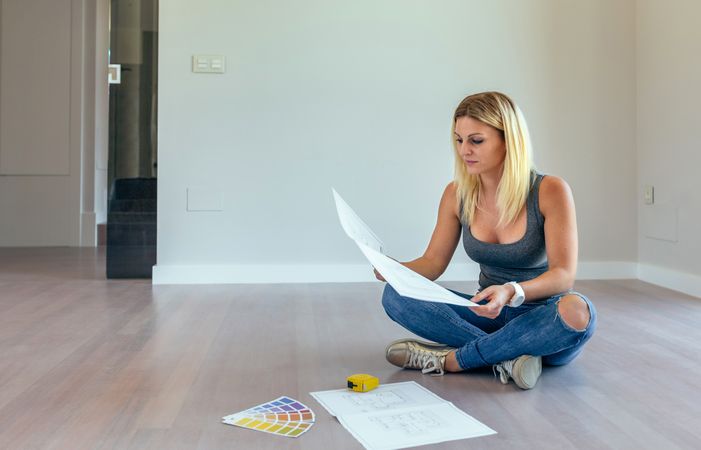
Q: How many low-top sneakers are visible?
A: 2